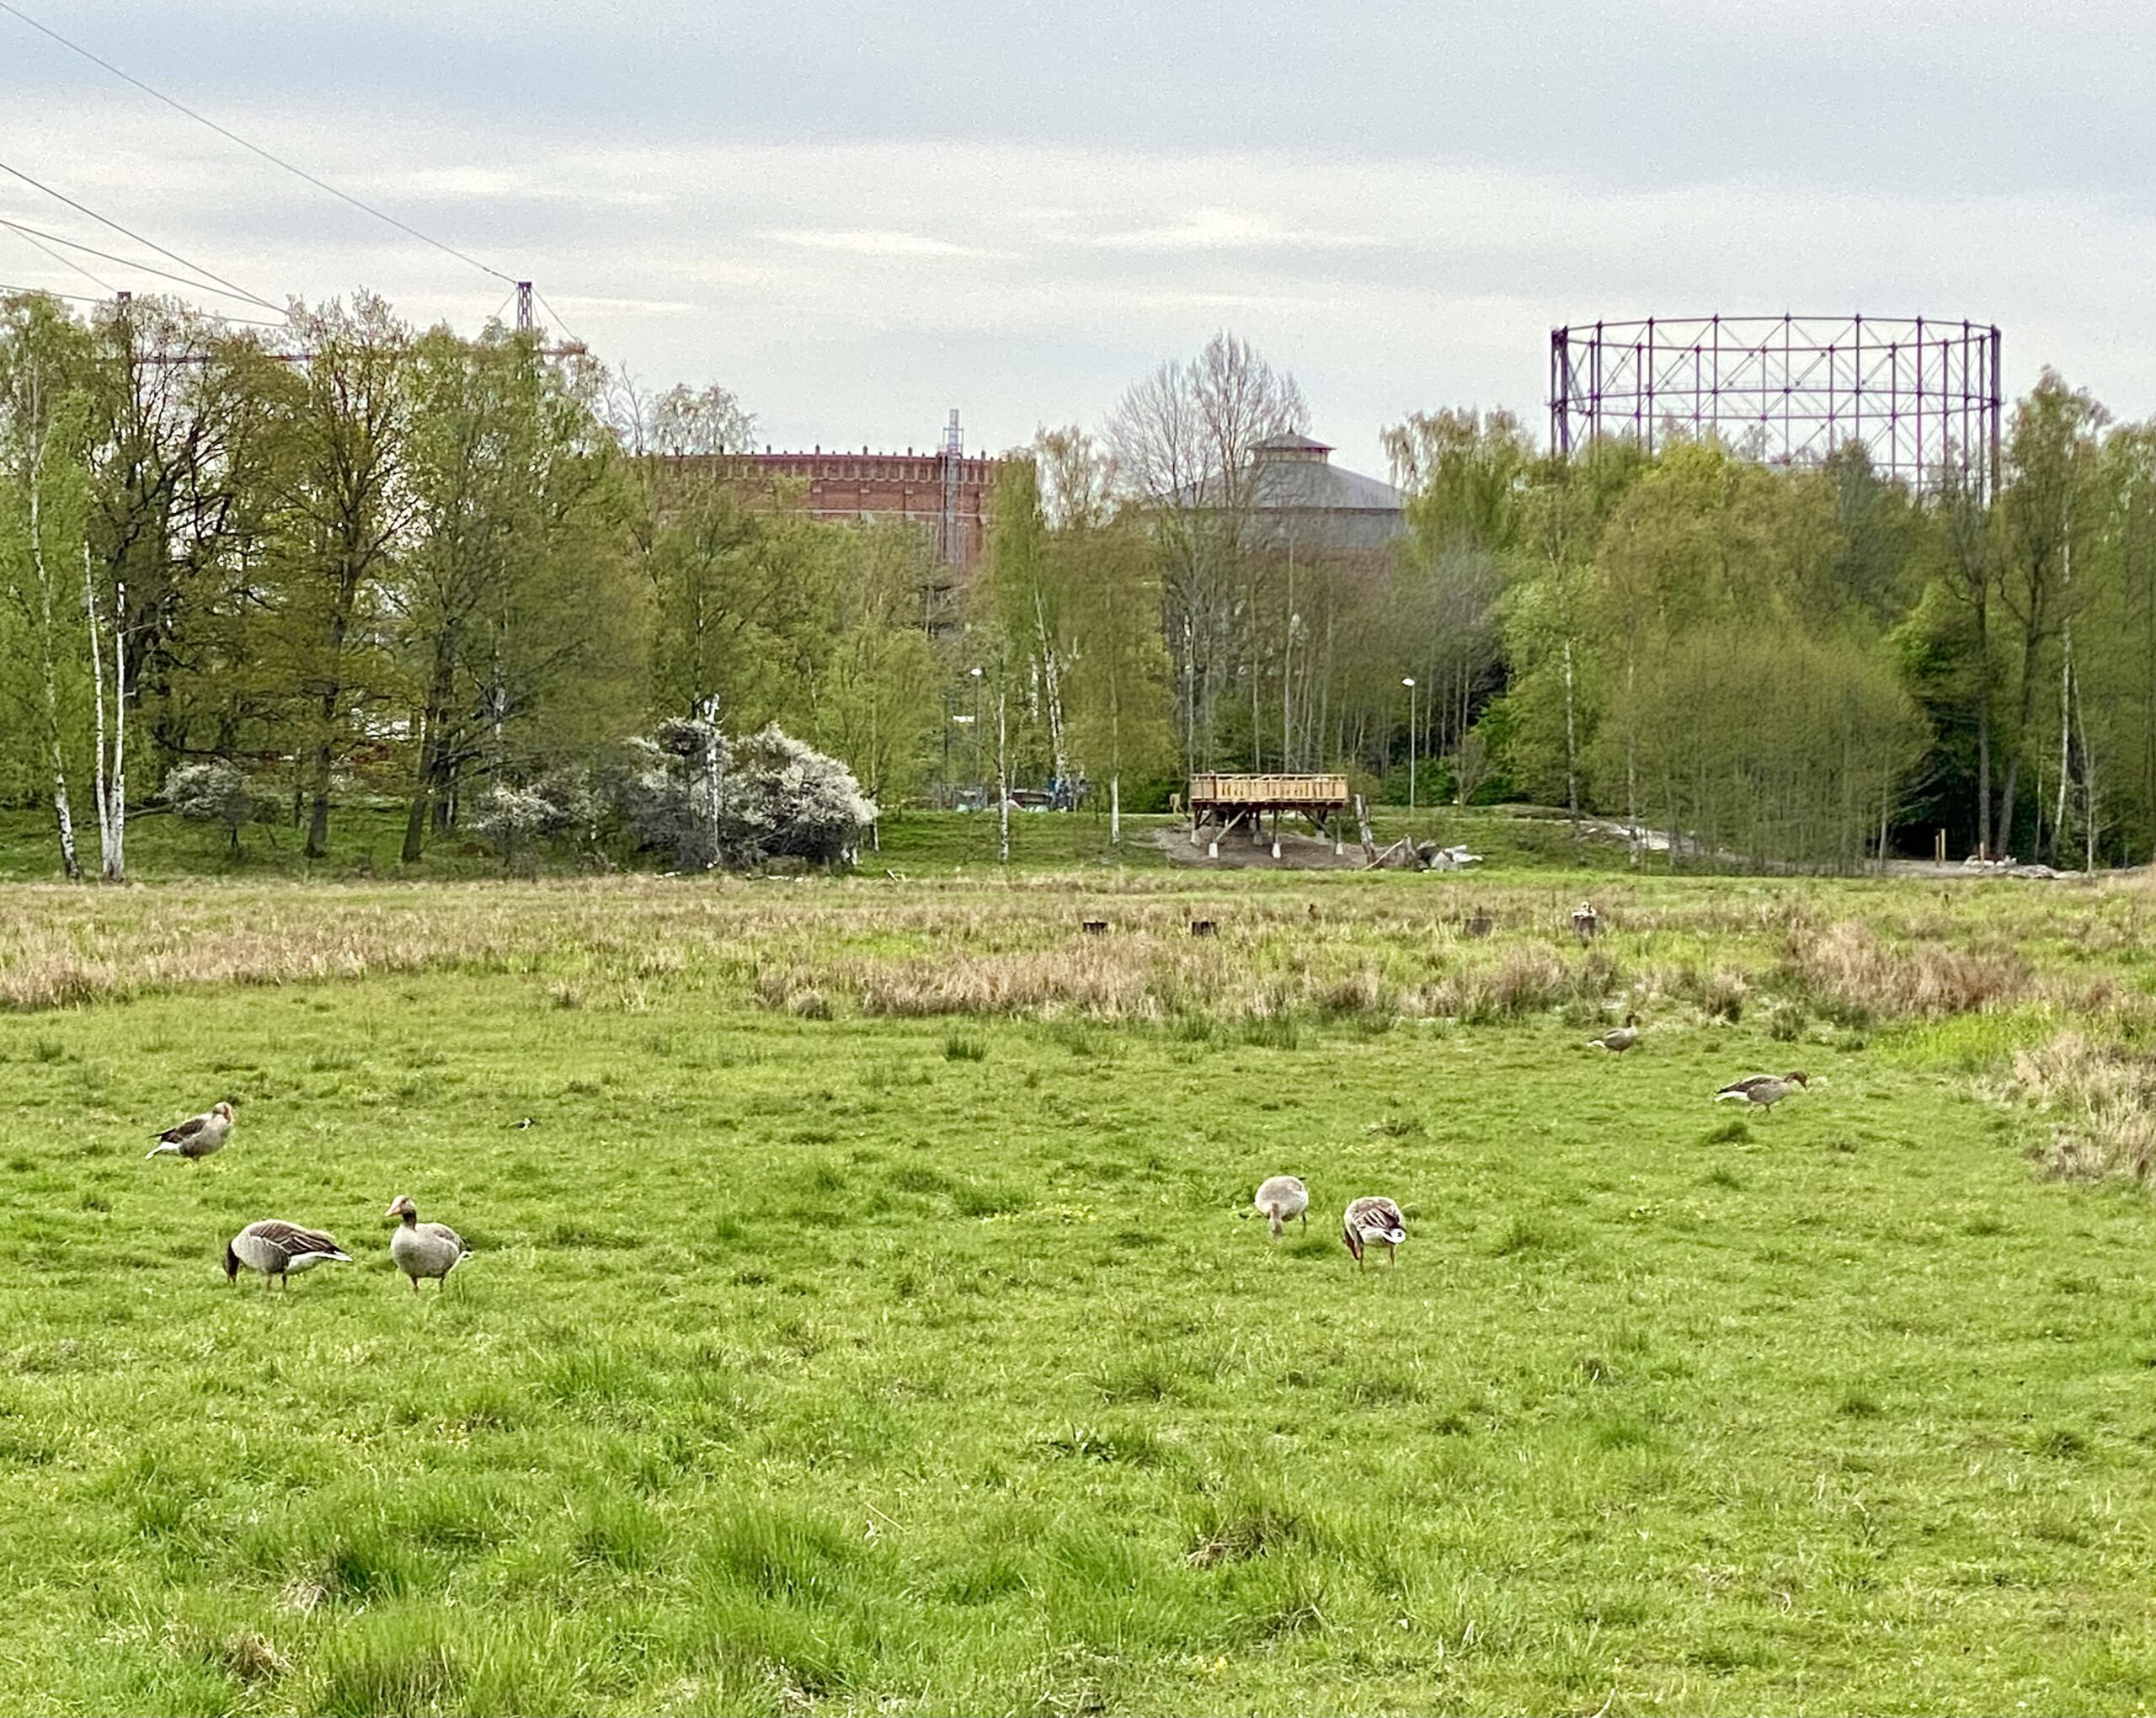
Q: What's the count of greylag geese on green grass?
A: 7